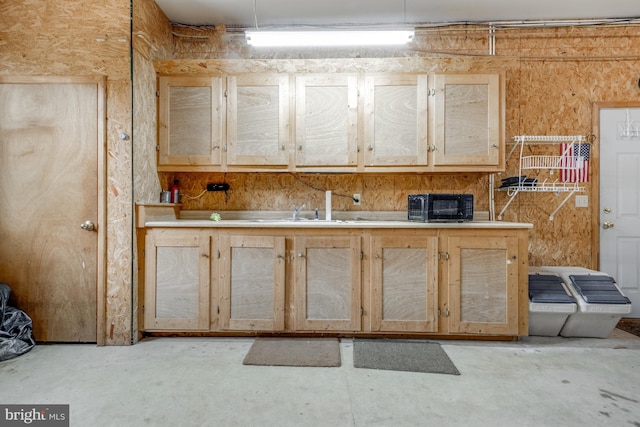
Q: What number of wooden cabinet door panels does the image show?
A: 10